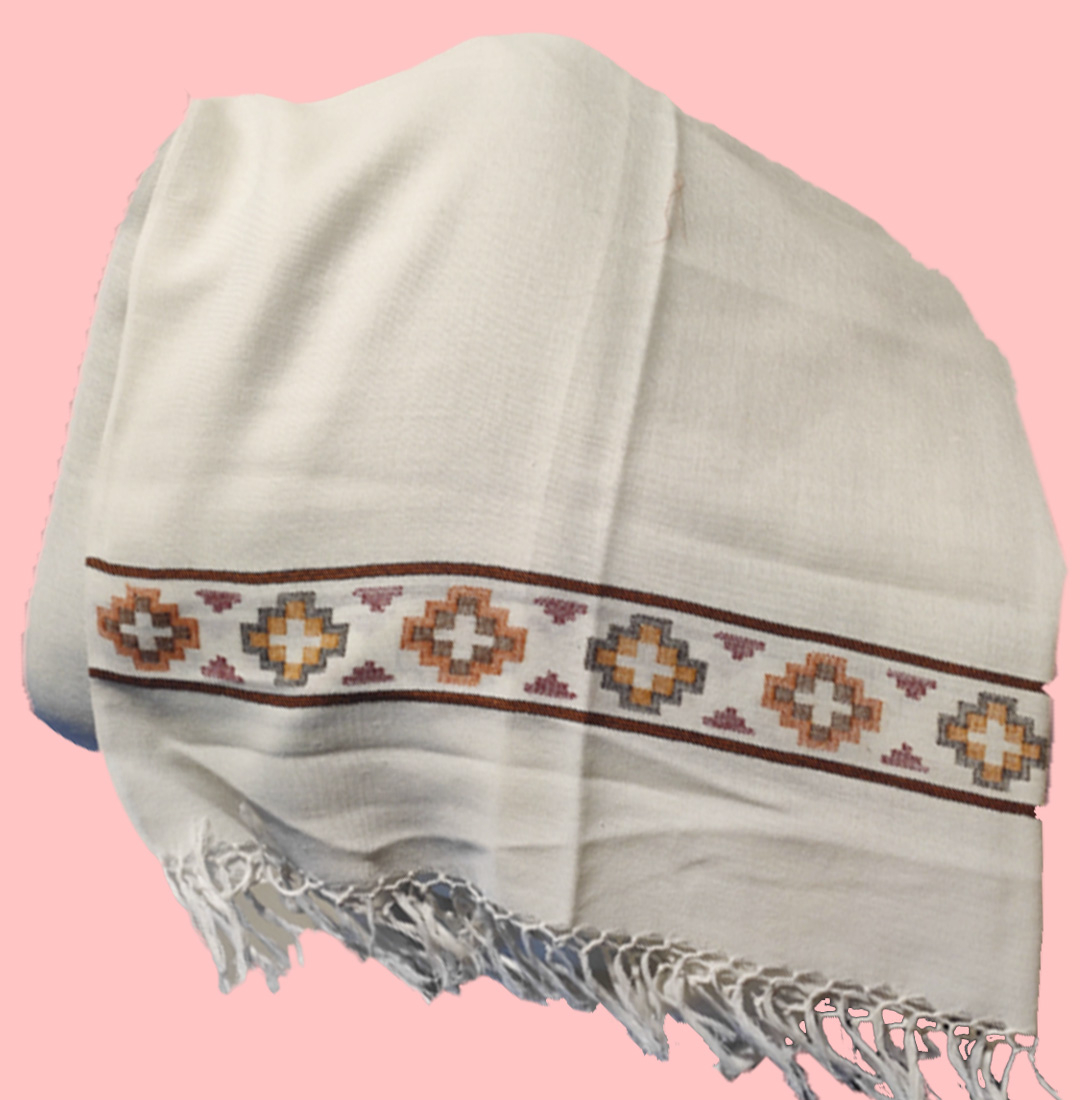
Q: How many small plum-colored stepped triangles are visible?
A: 10